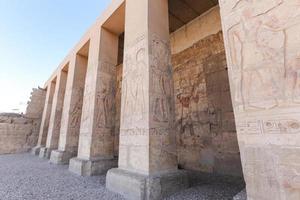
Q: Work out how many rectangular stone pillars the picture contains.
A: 6